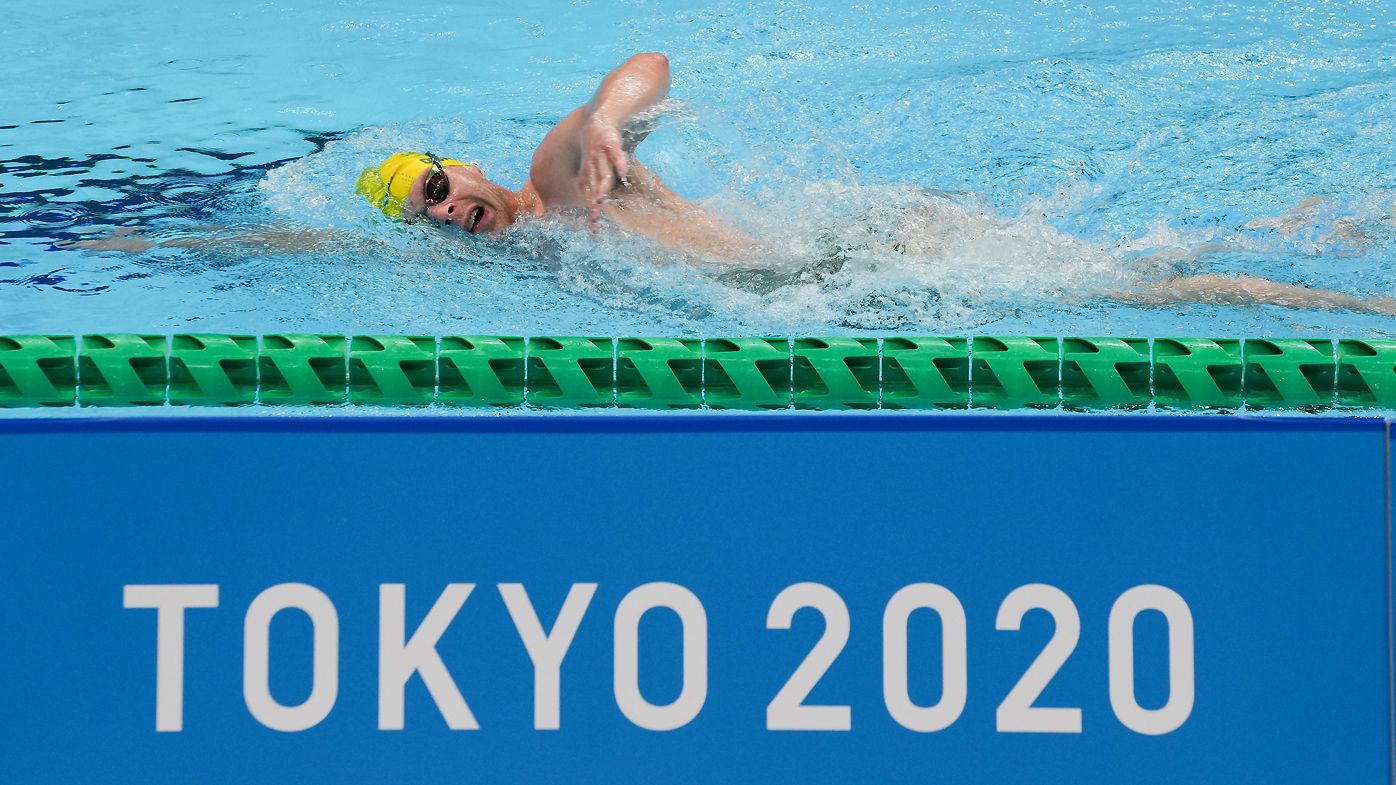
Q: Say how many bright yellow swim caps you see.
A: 1